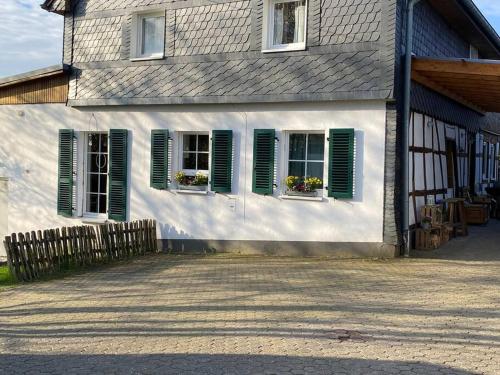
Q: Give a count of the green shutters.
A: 6